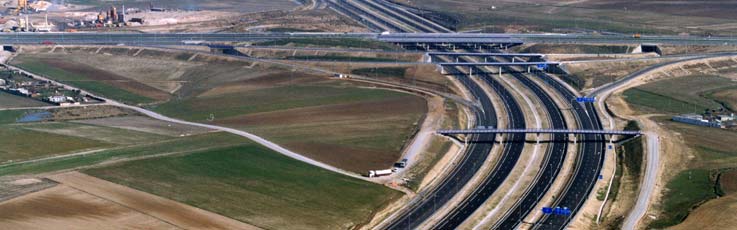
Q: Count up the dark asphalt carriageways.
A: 4